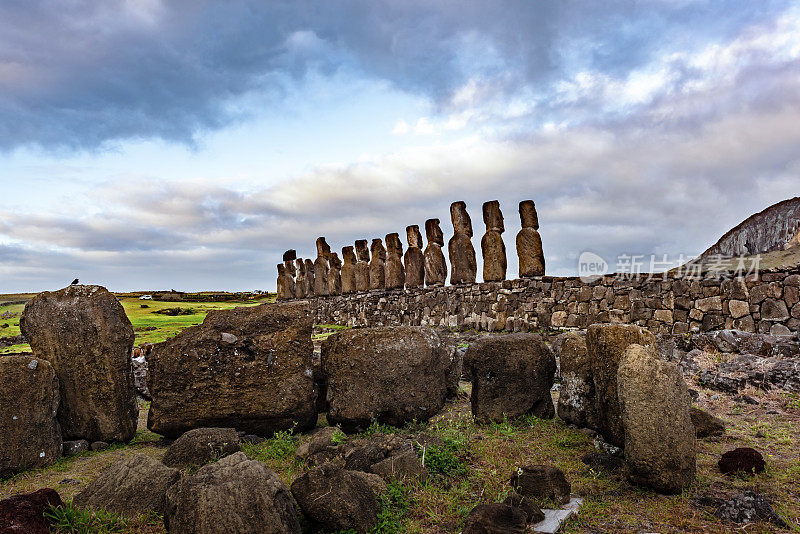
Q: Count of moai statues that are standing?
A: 15